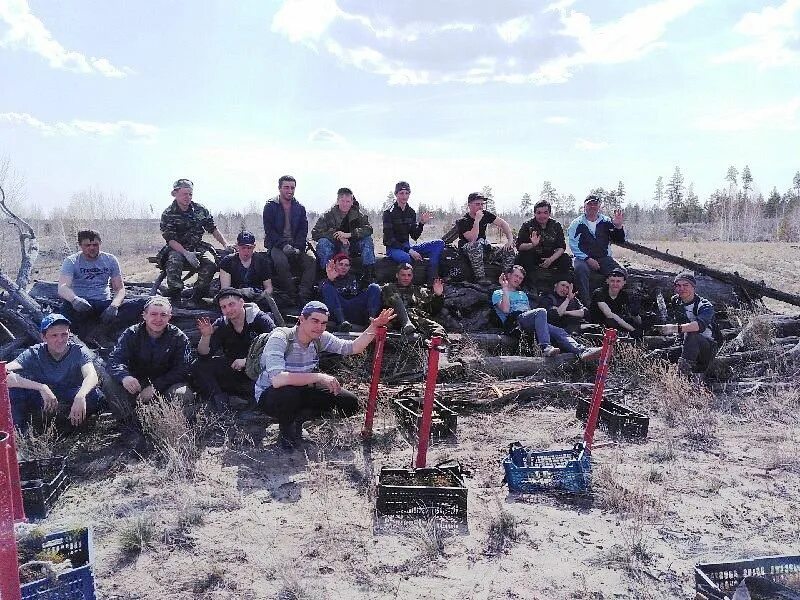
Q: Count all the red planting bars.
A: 5